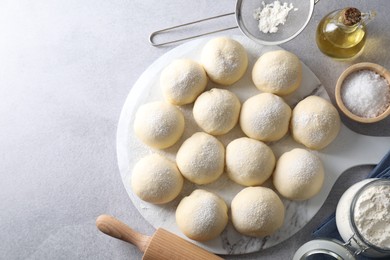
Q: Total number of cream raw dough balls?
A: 13